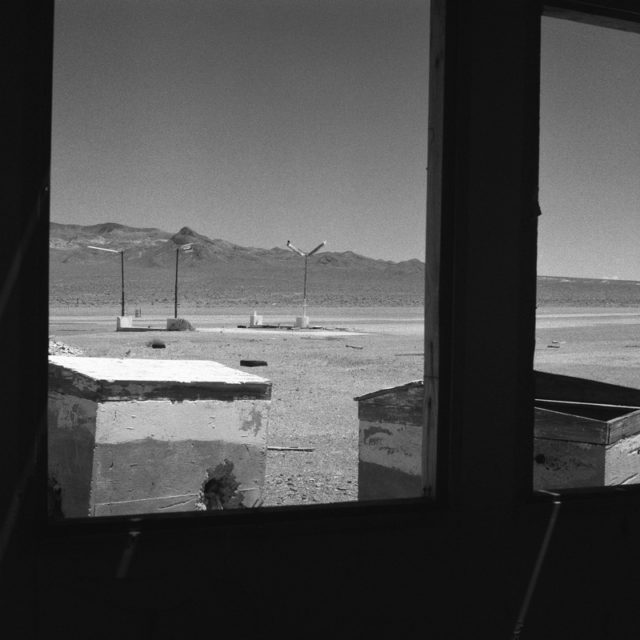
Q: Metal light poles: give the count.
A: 3